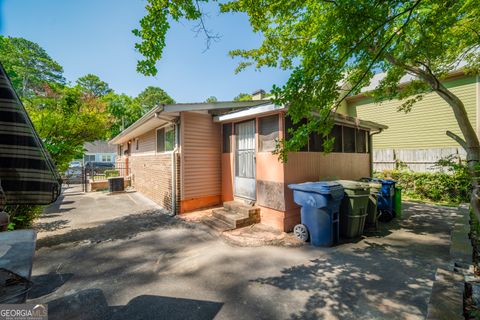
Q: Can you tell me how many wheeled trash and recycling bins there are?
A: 5